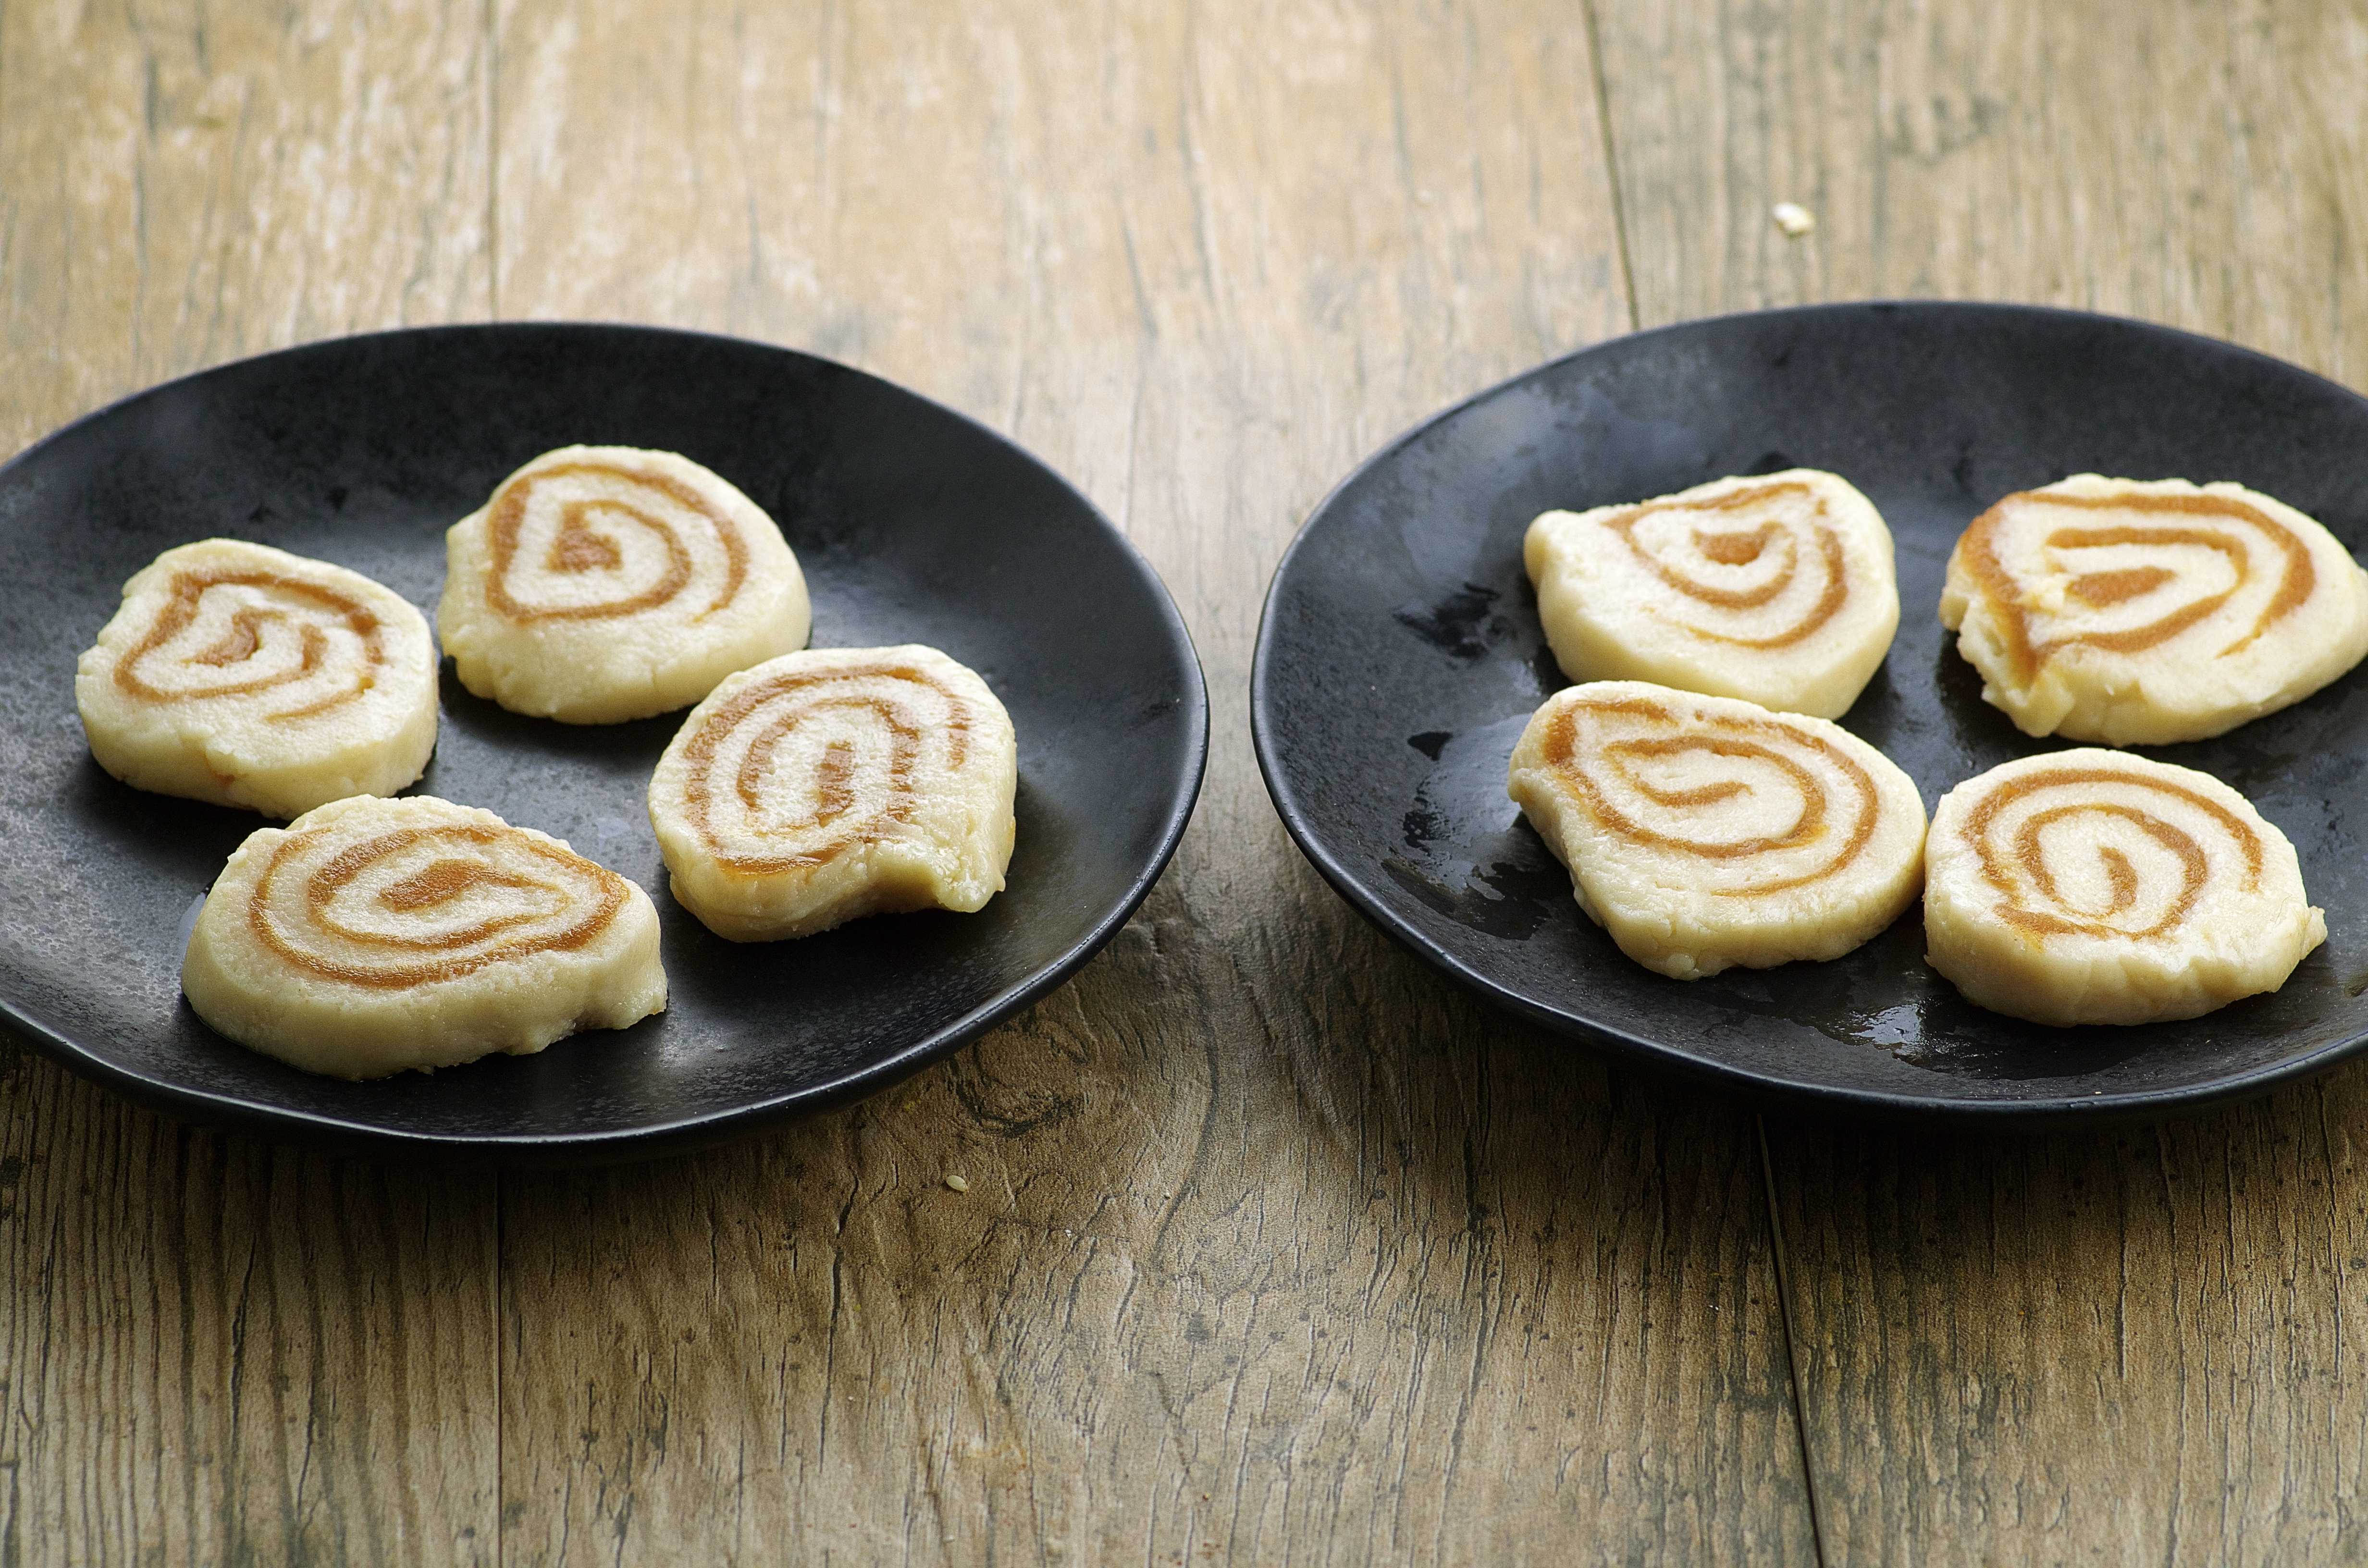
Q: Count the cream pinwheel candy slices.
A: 8